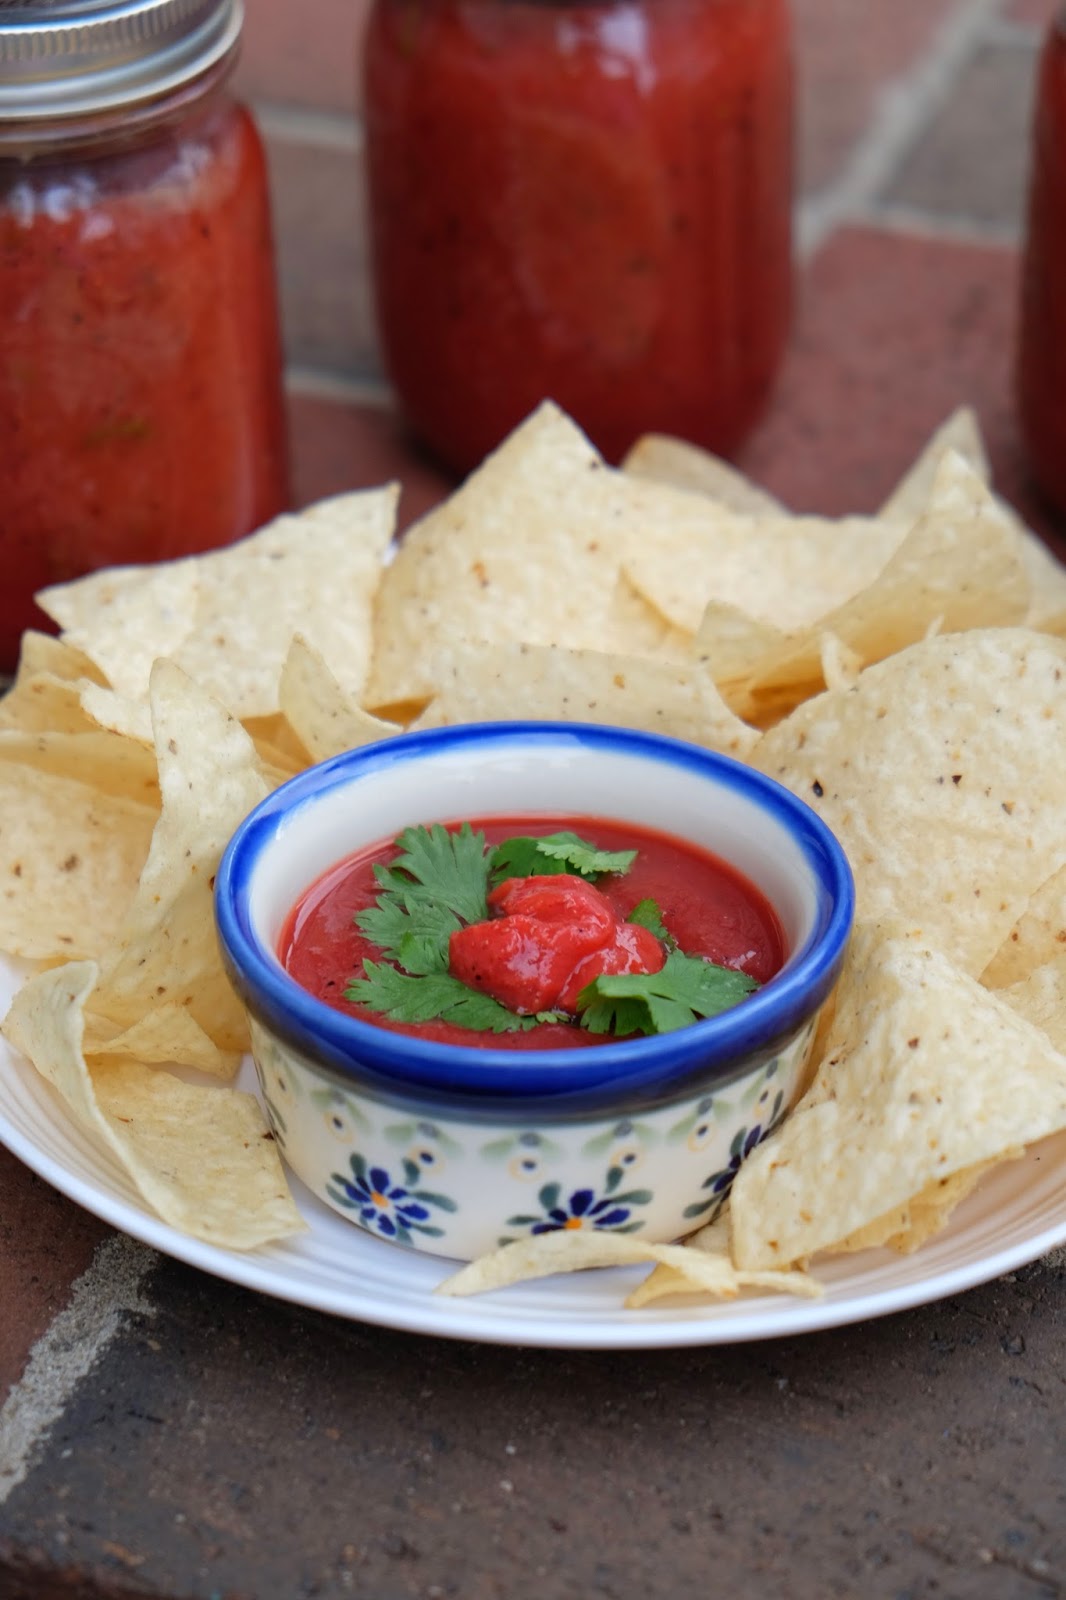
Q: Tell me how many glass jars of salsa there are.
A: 3